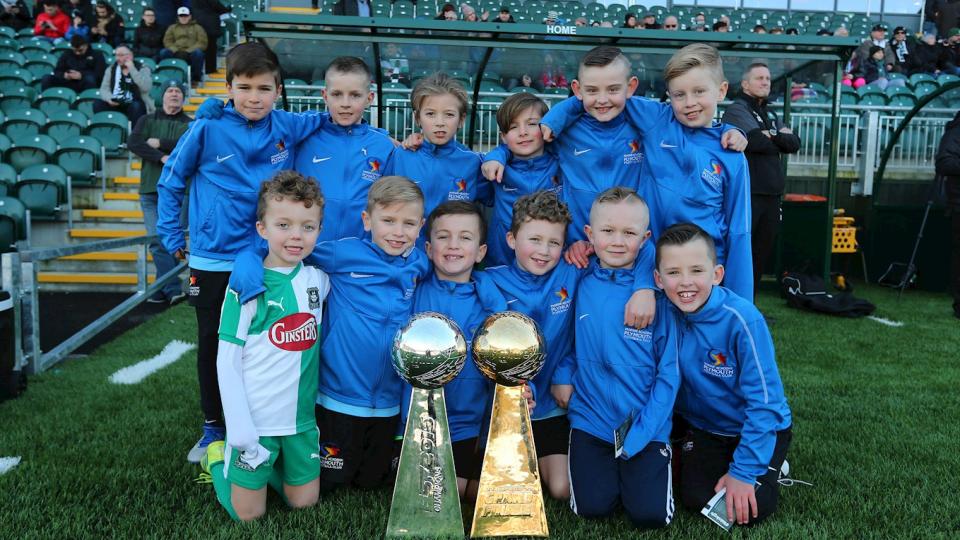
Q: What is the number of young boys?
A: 12